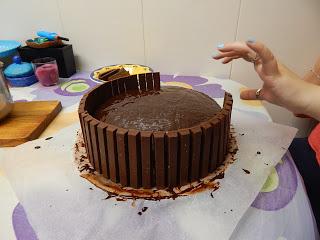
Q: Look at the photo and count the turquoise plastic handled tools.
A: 1